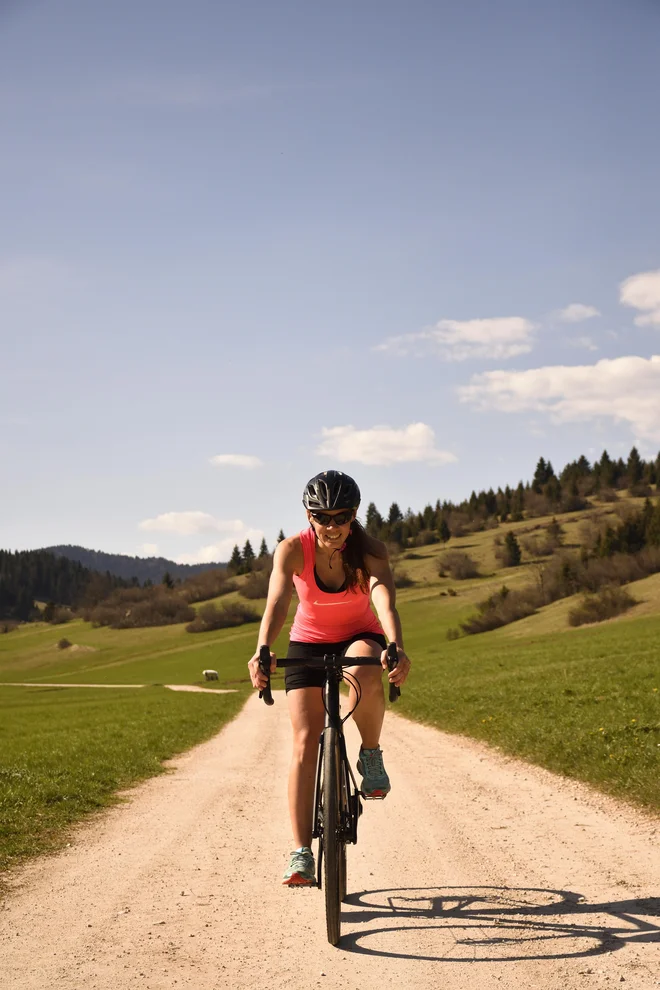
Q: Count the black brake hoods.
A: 2